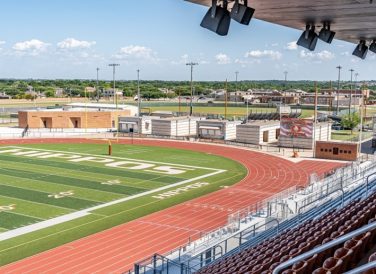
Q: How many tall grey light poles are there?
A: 9